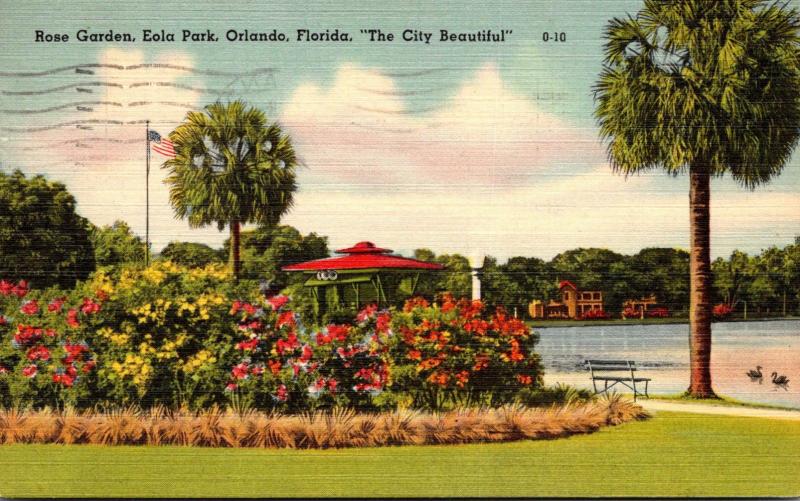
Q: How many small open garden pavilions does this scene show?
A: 1